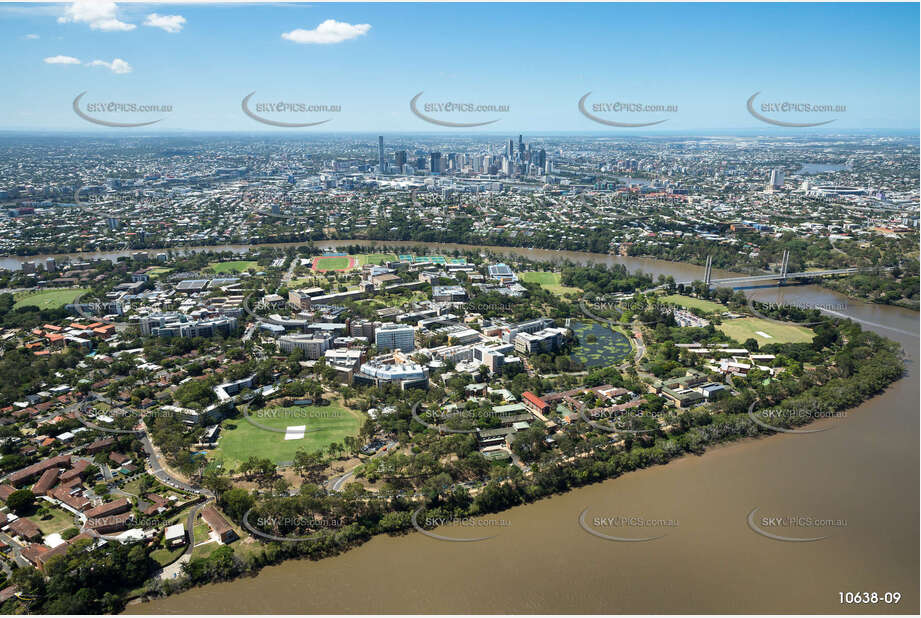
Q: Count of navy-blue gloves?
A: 0